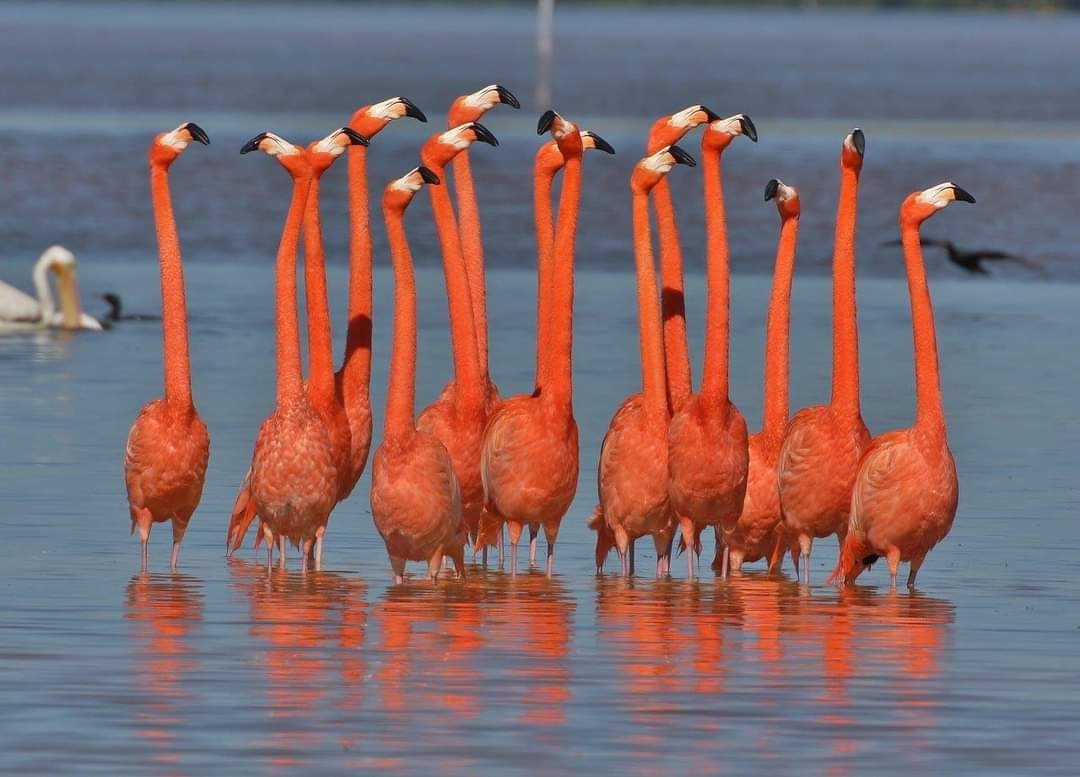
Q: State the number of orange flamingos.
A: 15